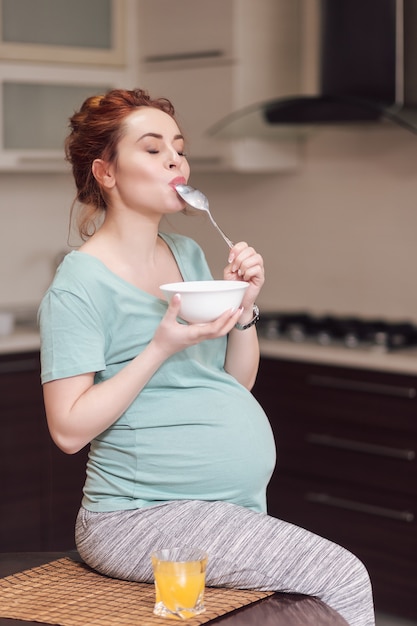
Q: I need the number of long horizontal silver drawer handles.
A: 3